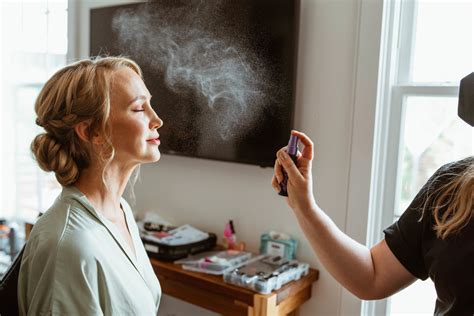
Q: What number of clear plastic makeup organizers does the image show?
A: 2